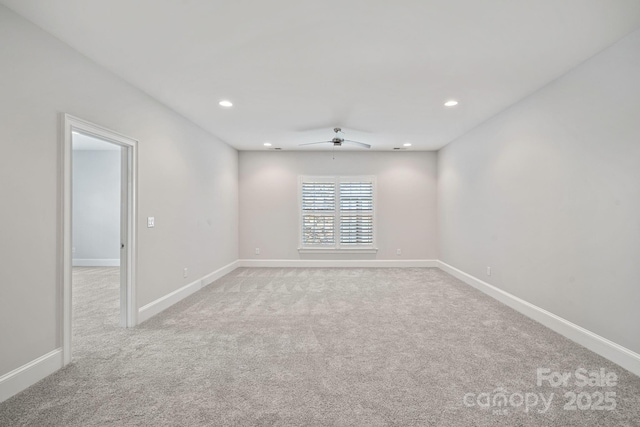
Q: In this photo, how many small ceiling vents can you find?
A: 2